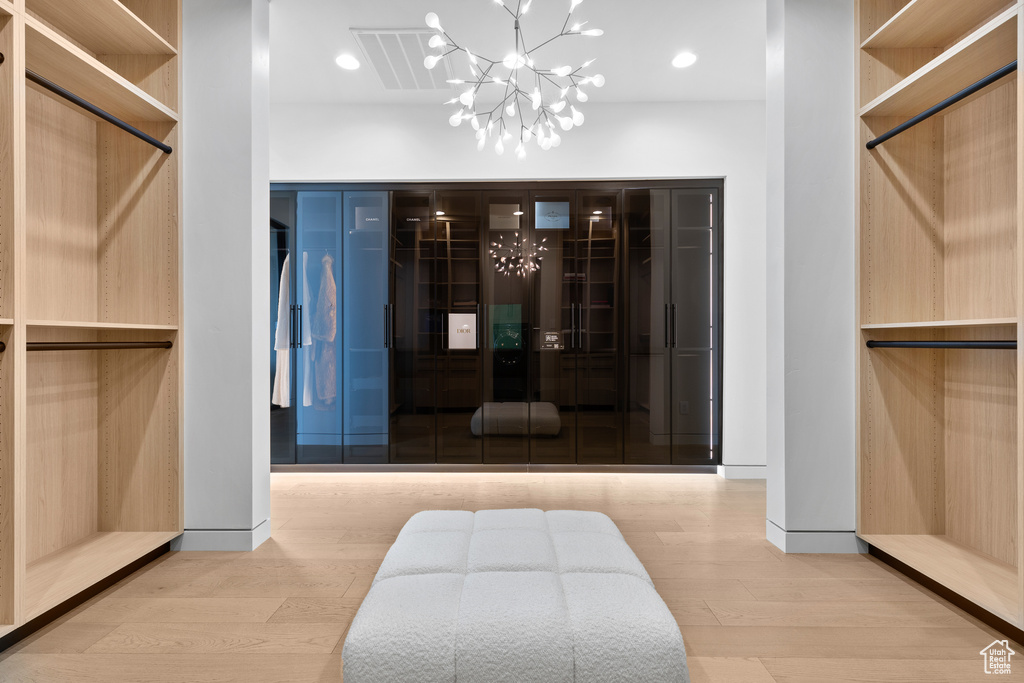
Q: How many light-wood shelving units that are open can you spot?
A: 2